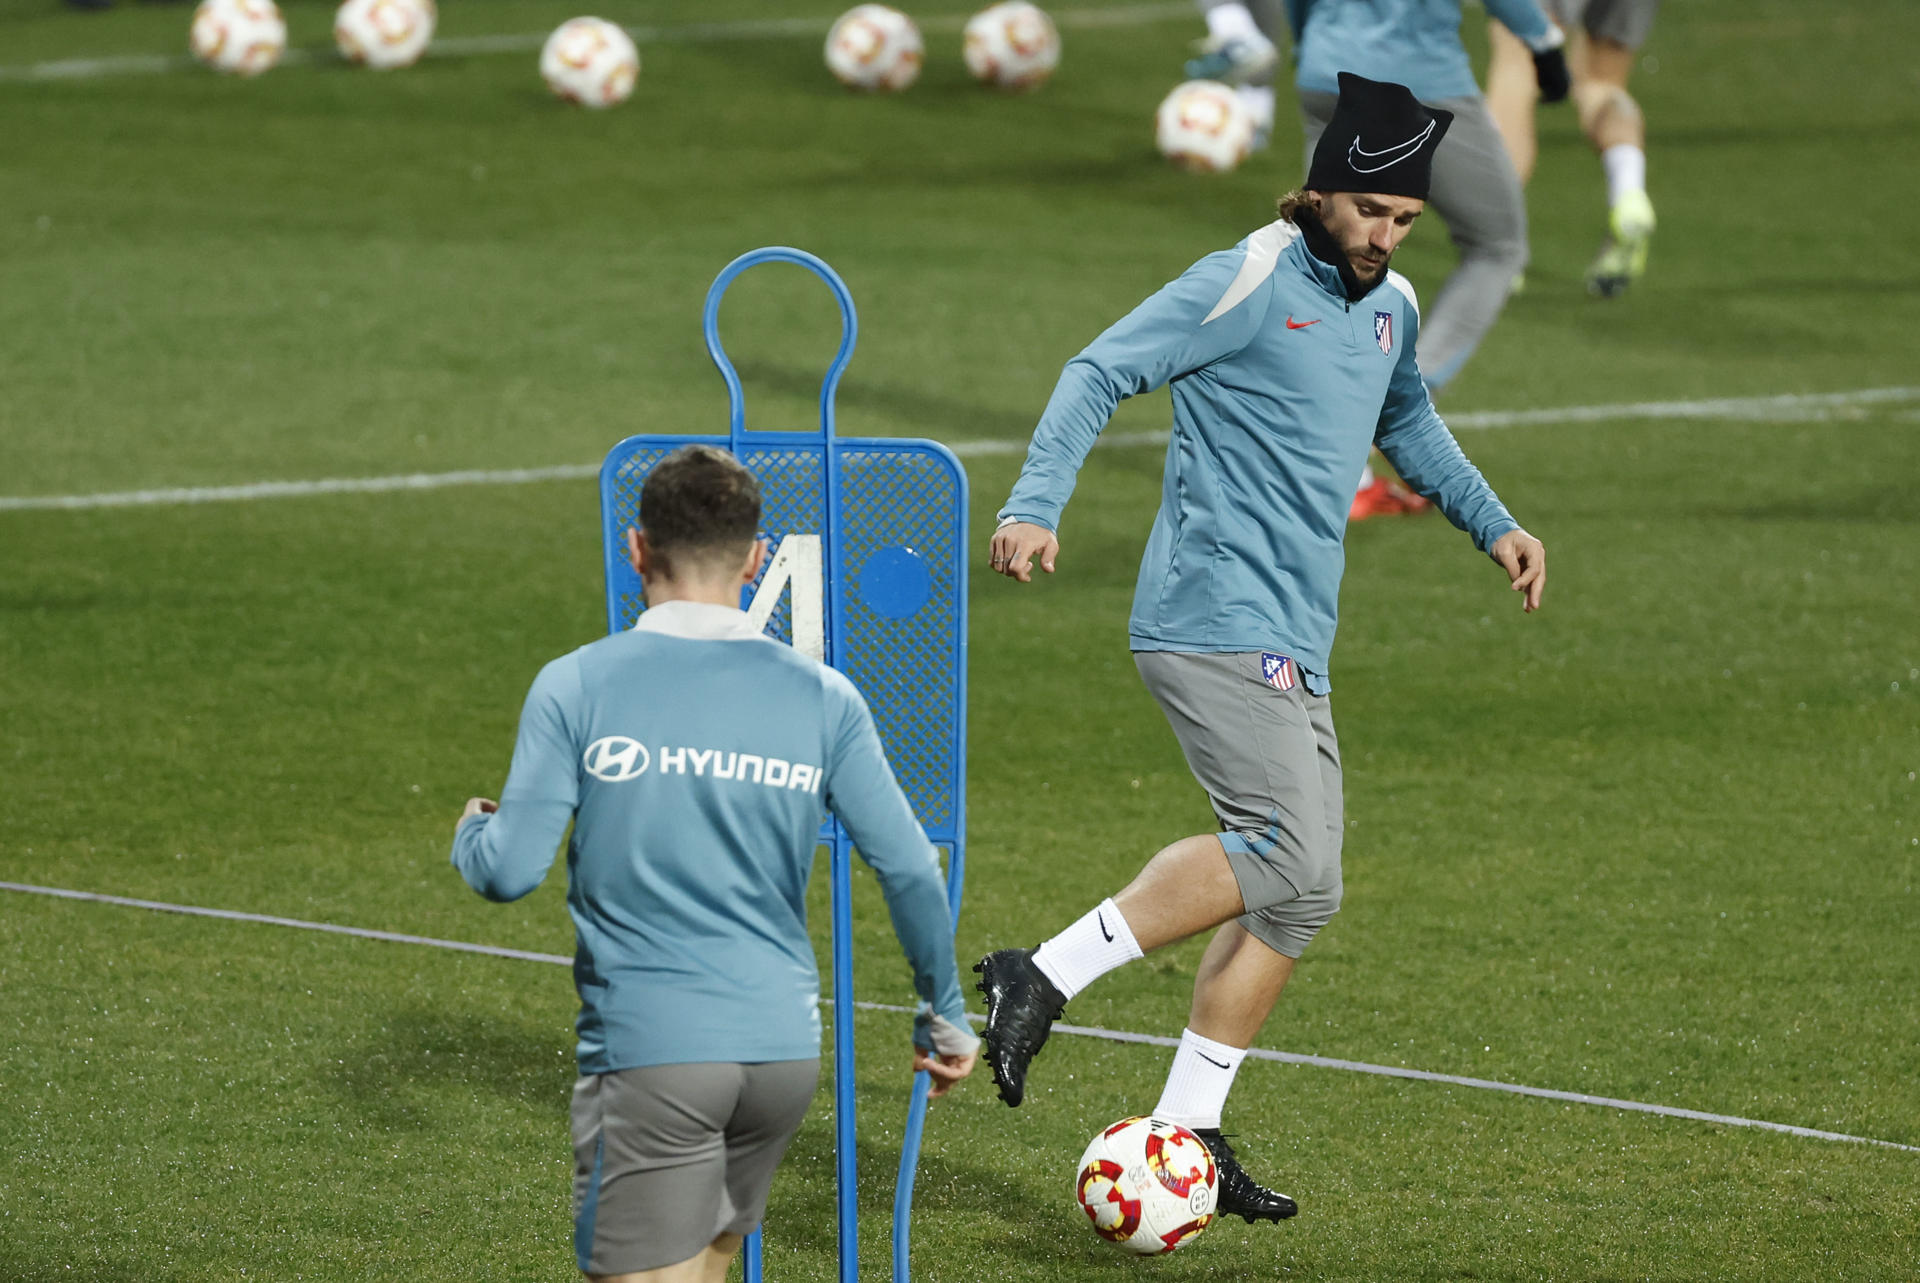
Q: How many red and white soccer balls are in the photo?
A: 7